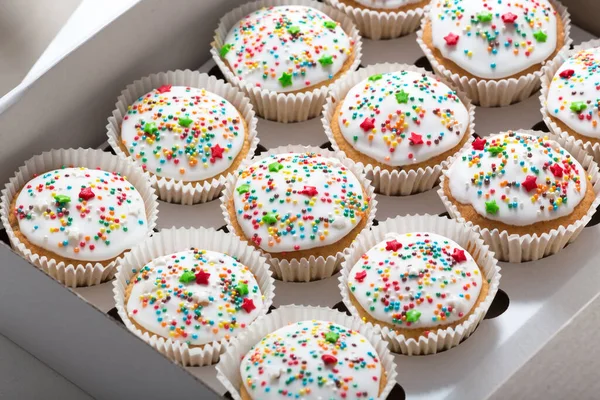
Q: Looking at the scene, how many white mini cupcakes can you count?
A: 12